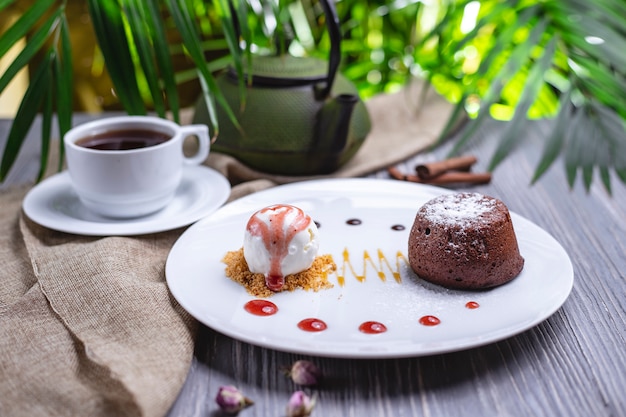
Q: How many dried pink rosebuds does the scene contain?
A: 3